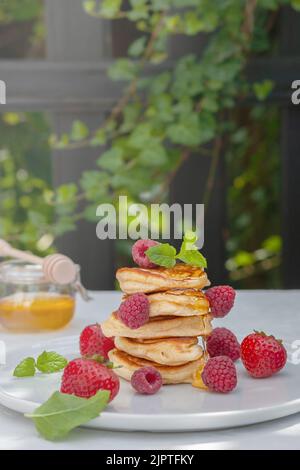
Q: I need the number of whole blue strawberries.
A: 0